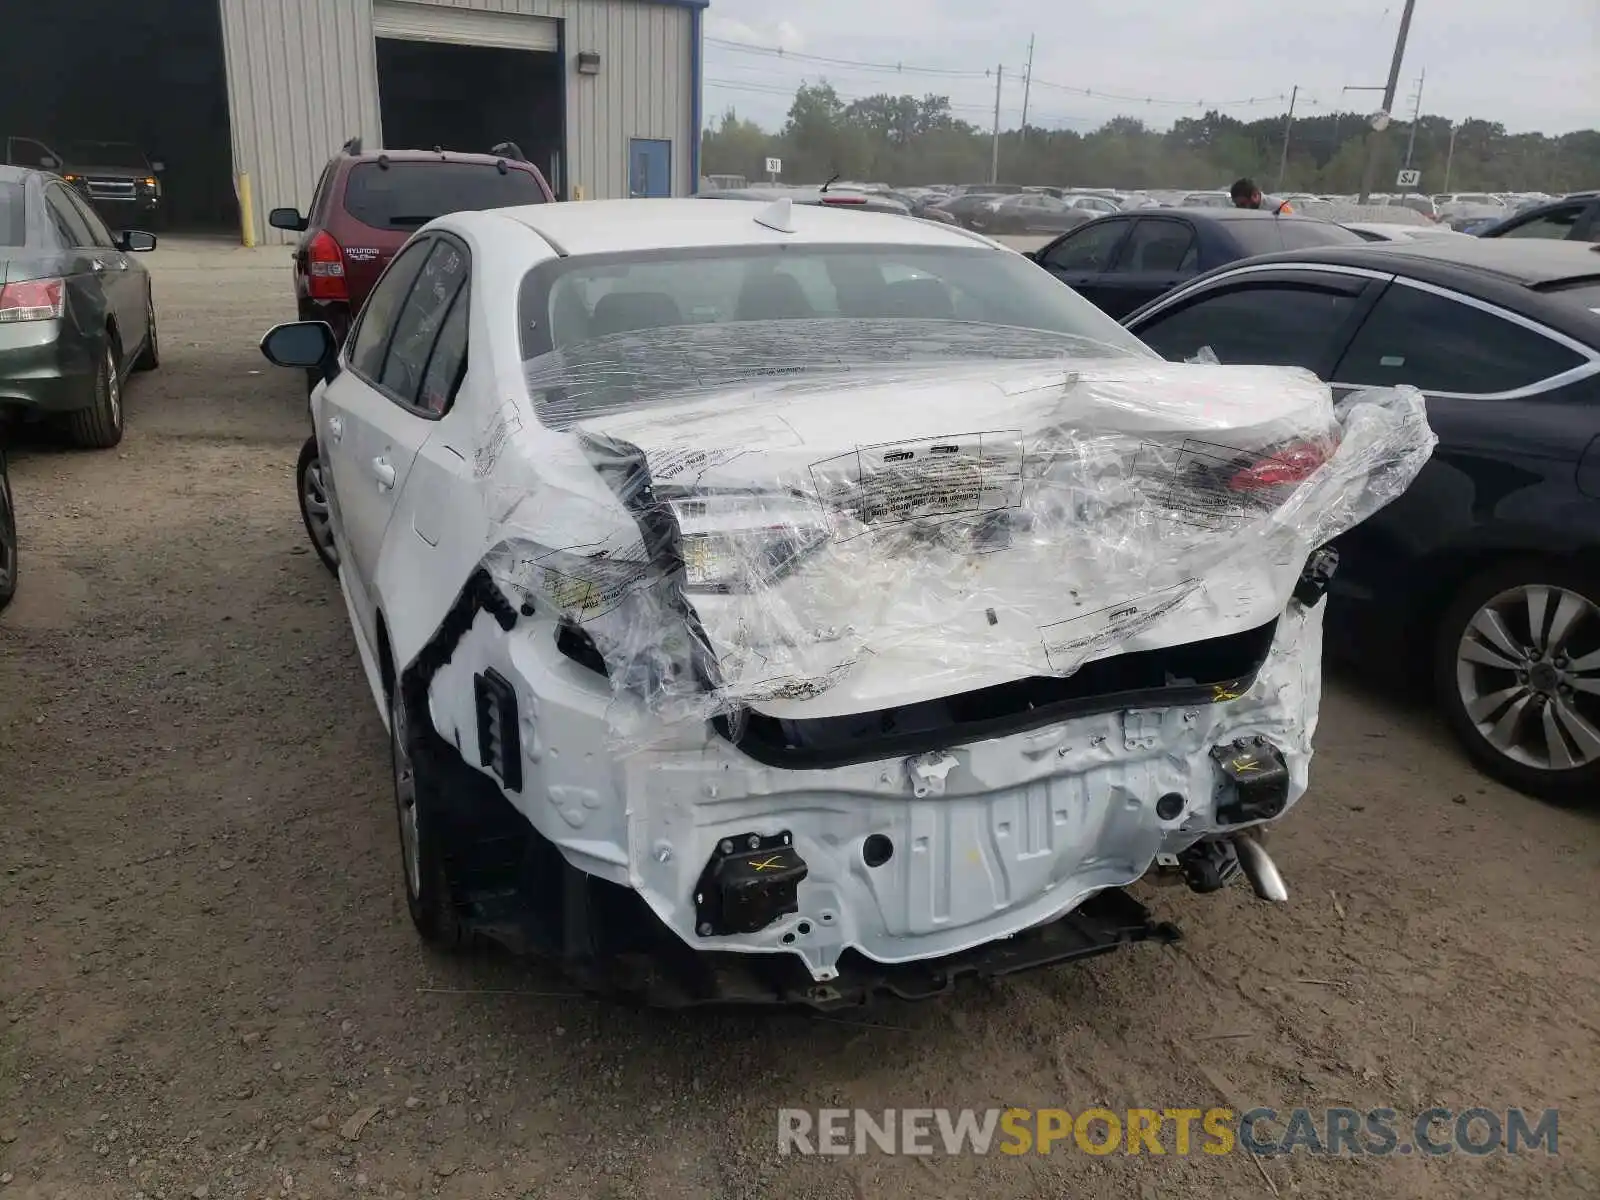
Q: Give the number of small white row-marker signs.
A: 2